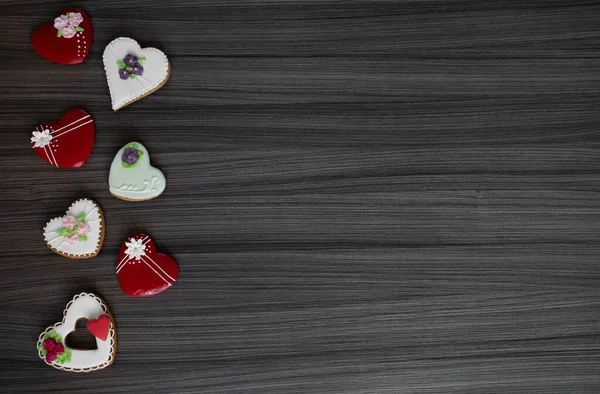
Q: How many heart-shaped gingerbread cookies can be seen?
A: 7